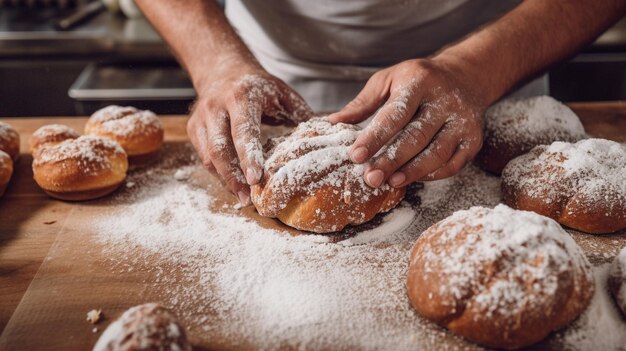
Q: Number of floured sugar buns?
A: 11